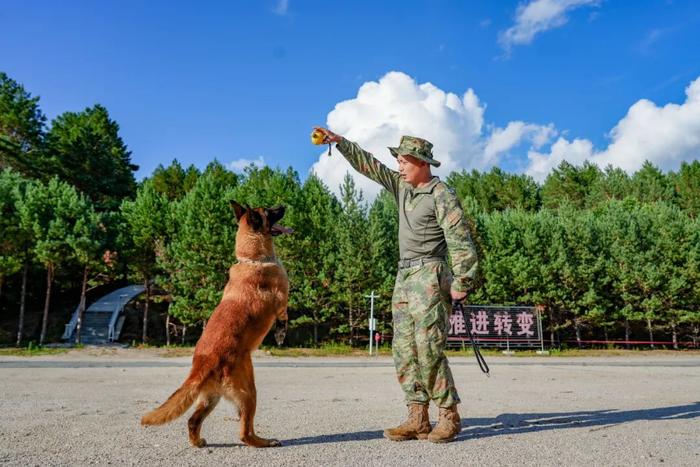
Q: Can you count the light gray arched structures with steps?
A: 1